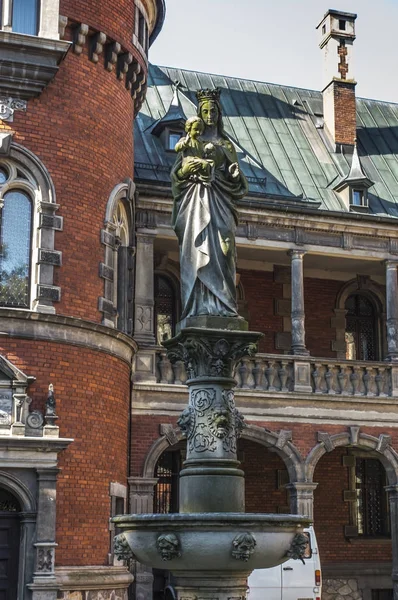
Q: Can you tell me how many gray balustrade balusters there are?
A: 12